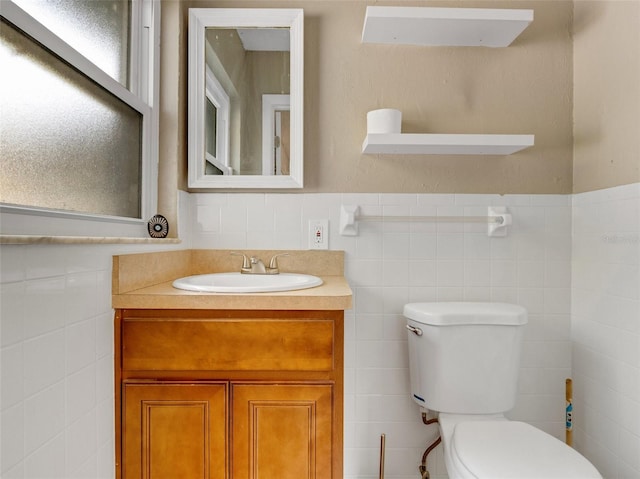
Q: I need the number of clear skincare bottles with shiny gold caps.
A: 0